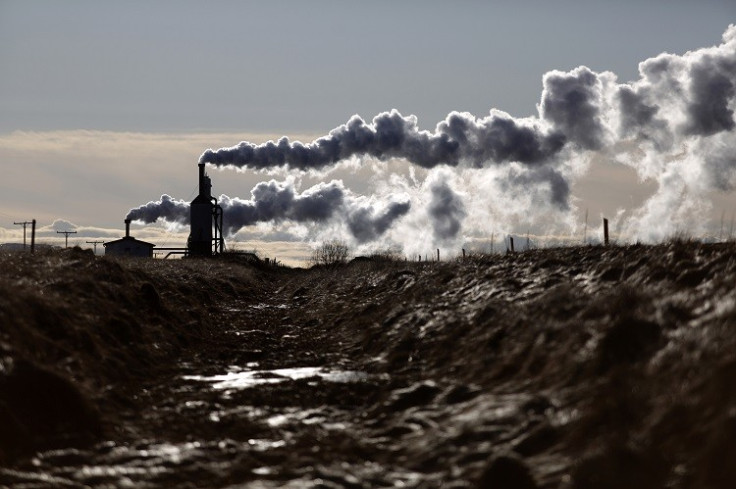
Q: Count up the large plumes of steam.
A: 2